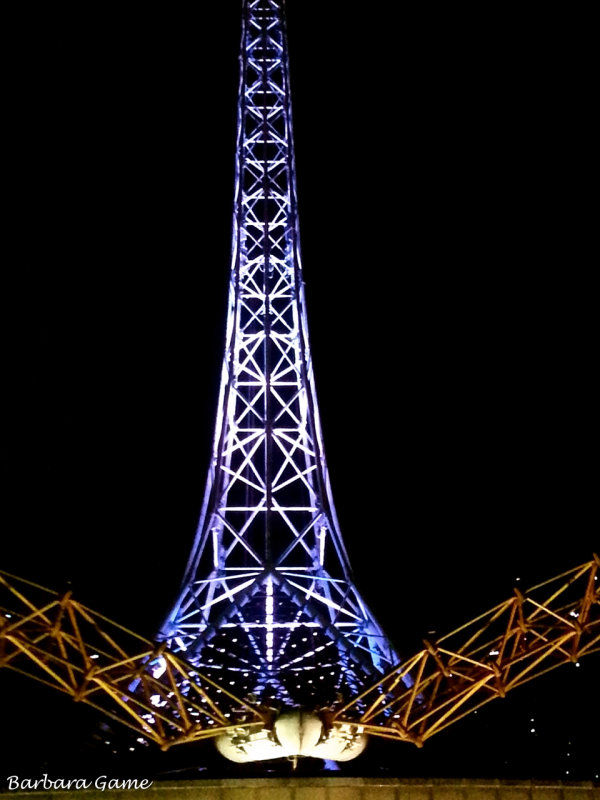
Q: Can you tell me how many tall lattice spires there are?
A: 1